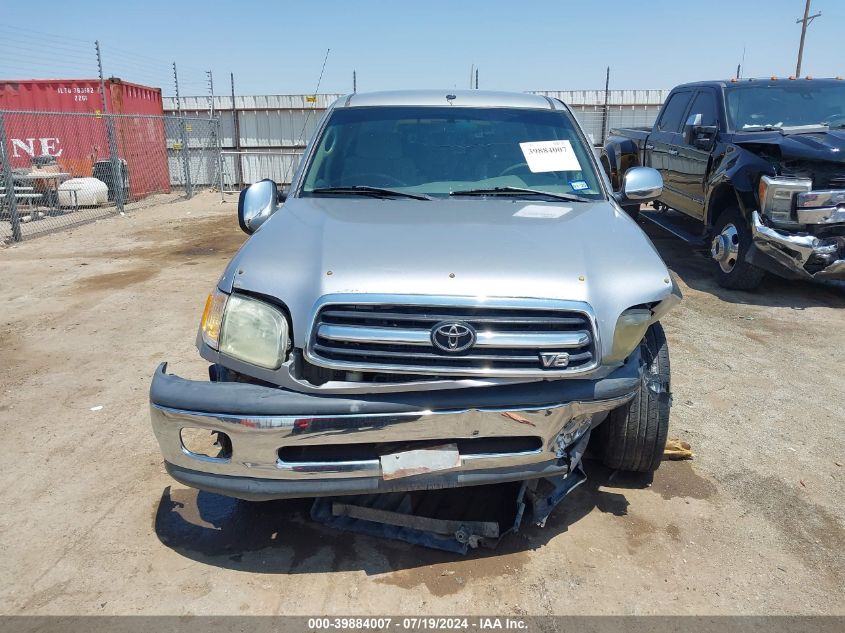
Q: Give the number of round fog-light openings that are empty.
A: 1